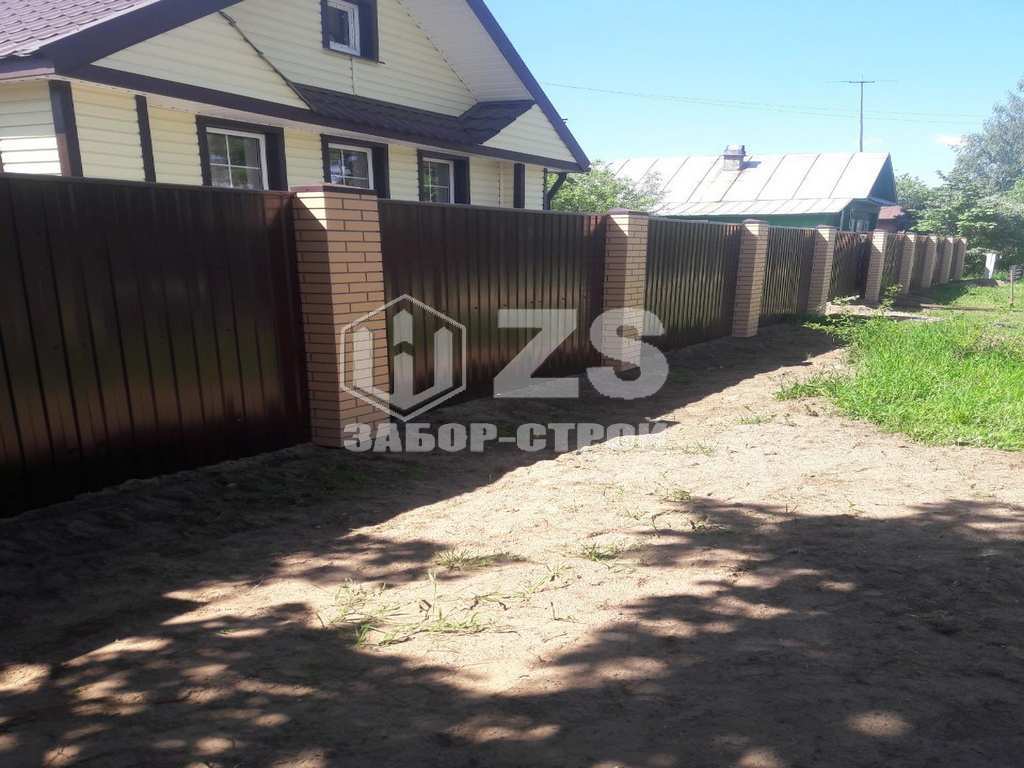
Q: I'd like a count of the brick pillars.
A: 9